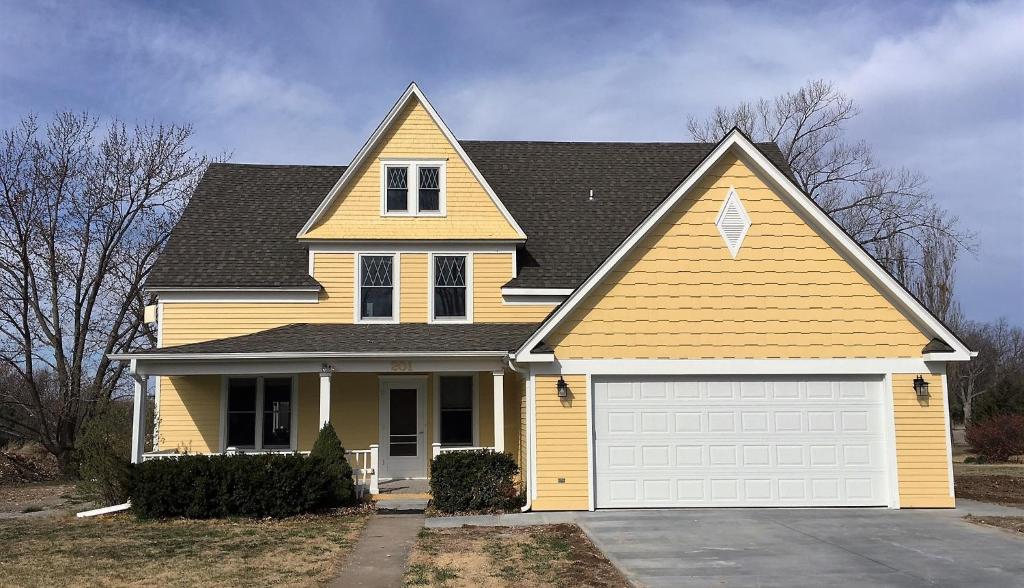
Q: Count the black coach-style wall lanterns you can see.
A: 2